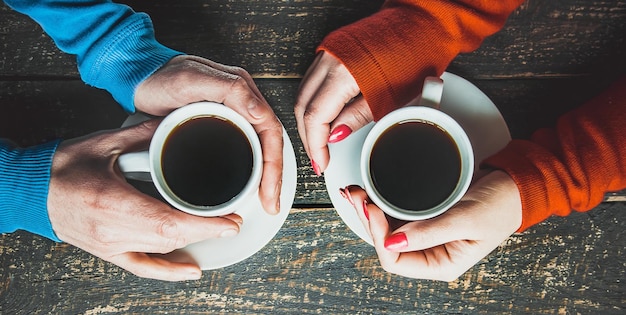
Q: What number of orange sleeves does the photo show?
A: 2